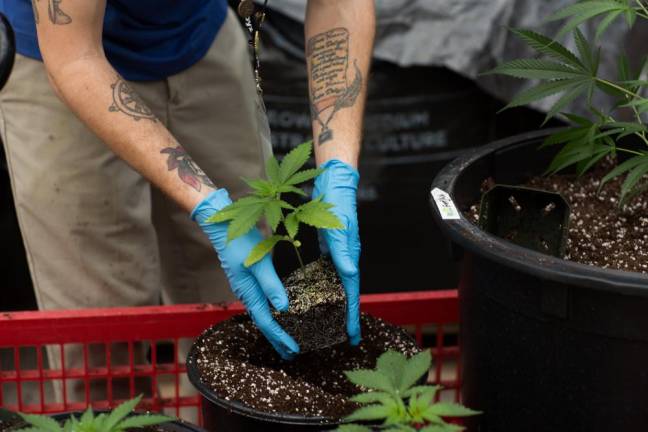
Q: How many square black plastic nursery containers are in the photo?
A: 1